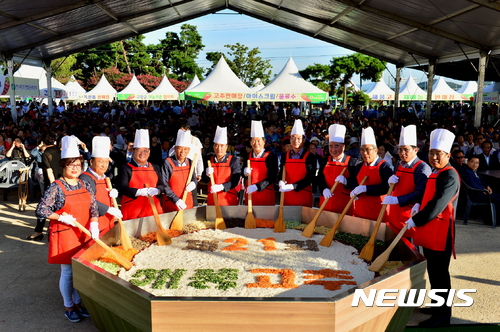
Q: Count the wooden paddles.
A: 11